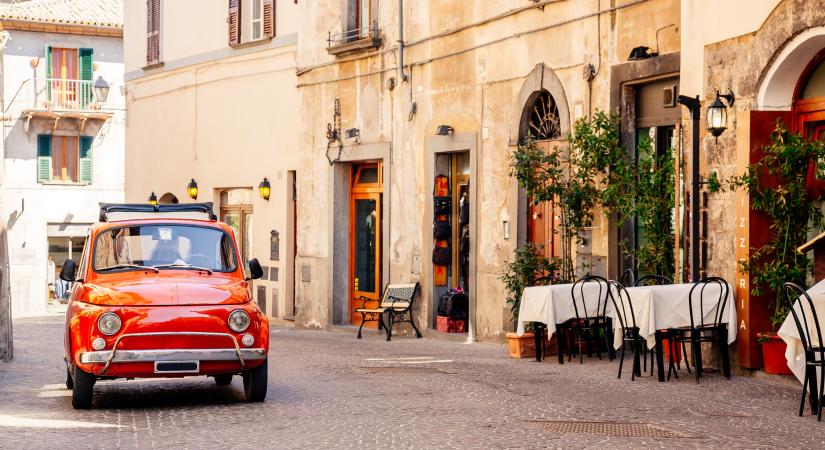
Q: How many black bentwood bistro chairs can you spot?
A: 7